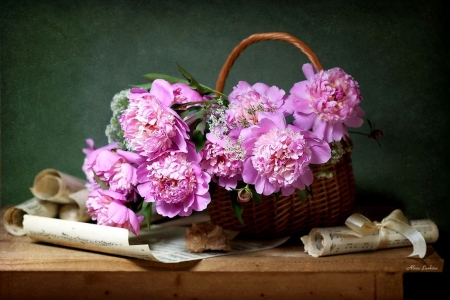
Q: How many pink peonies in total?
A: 9